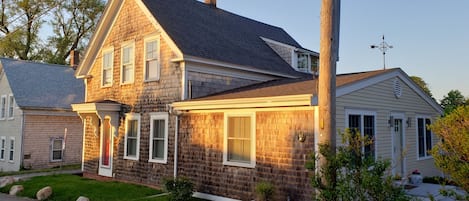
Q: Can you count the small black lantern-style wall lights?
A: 2